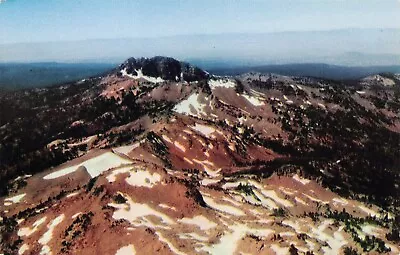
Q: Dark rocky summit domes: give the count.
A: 1